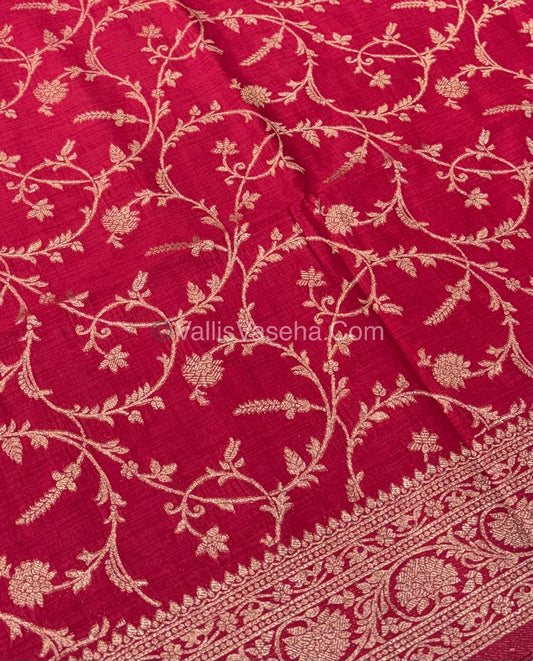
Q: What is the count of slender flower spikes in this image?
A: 10